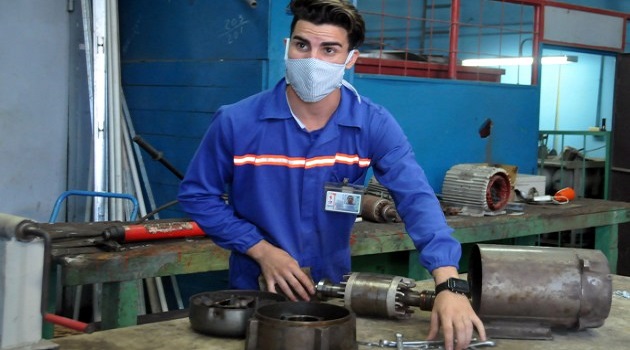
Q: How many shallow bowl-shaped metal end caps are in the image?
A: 2